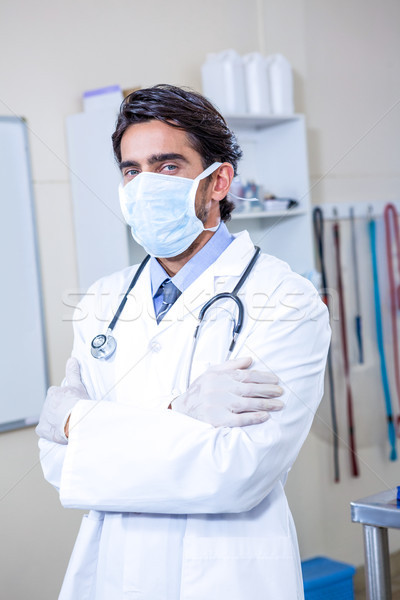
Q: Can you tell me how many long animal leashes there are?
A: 4